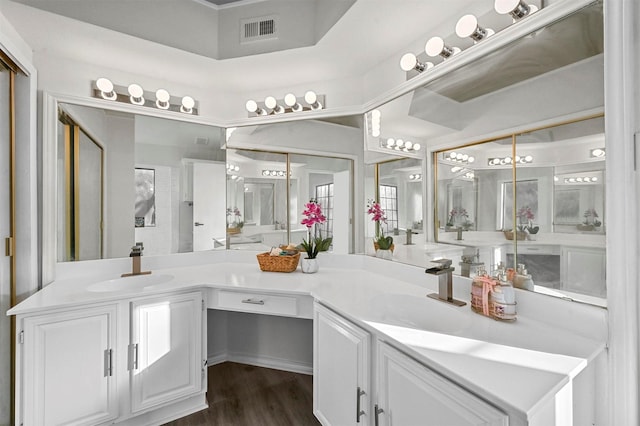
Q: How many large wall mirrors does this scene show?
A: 3